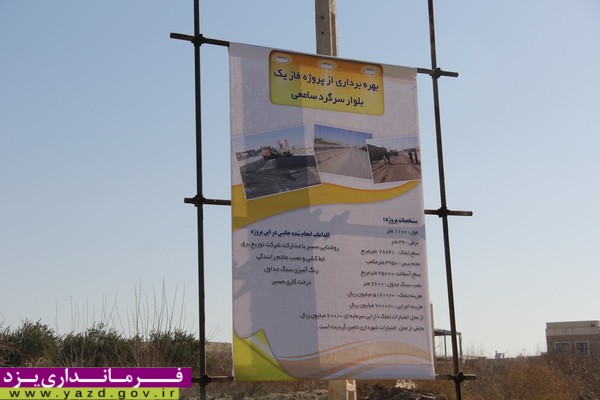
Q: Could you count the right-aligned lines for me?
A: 11